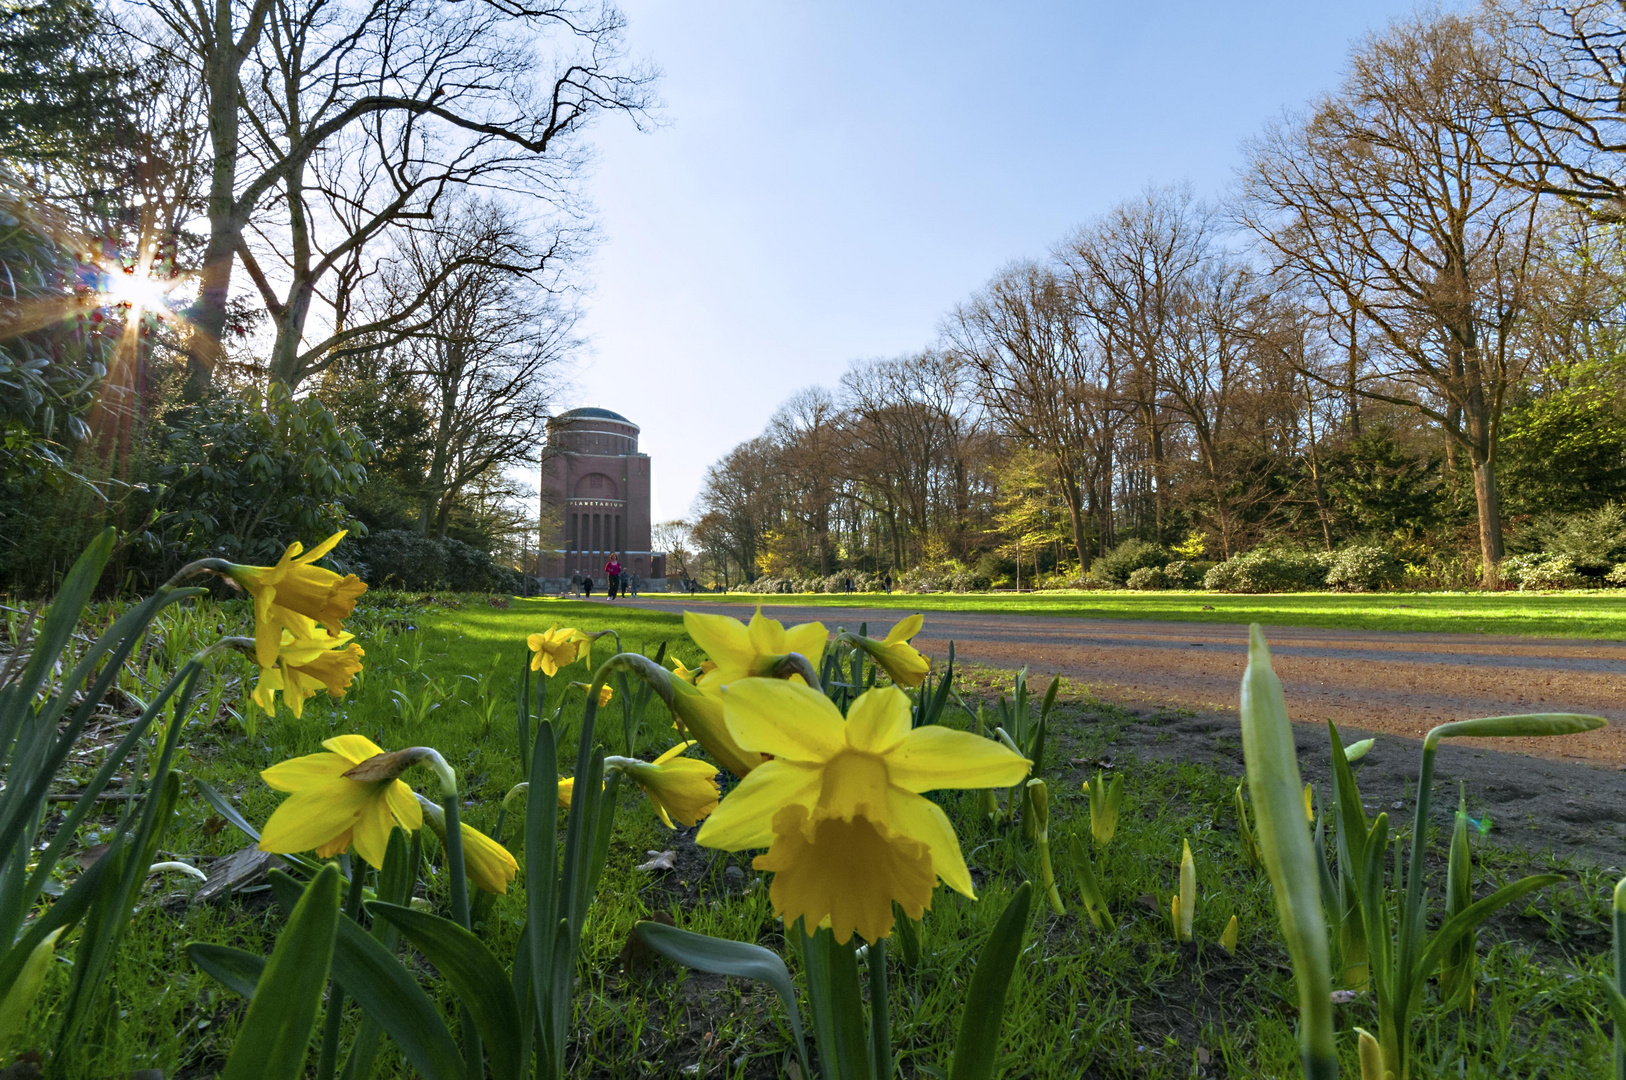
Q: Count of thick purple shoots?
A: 0